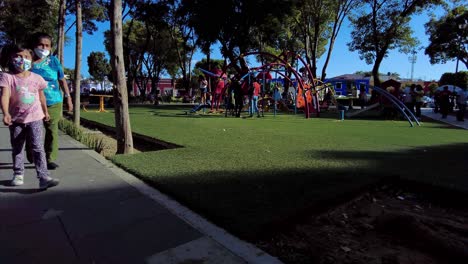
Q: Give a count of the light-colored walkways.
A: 2